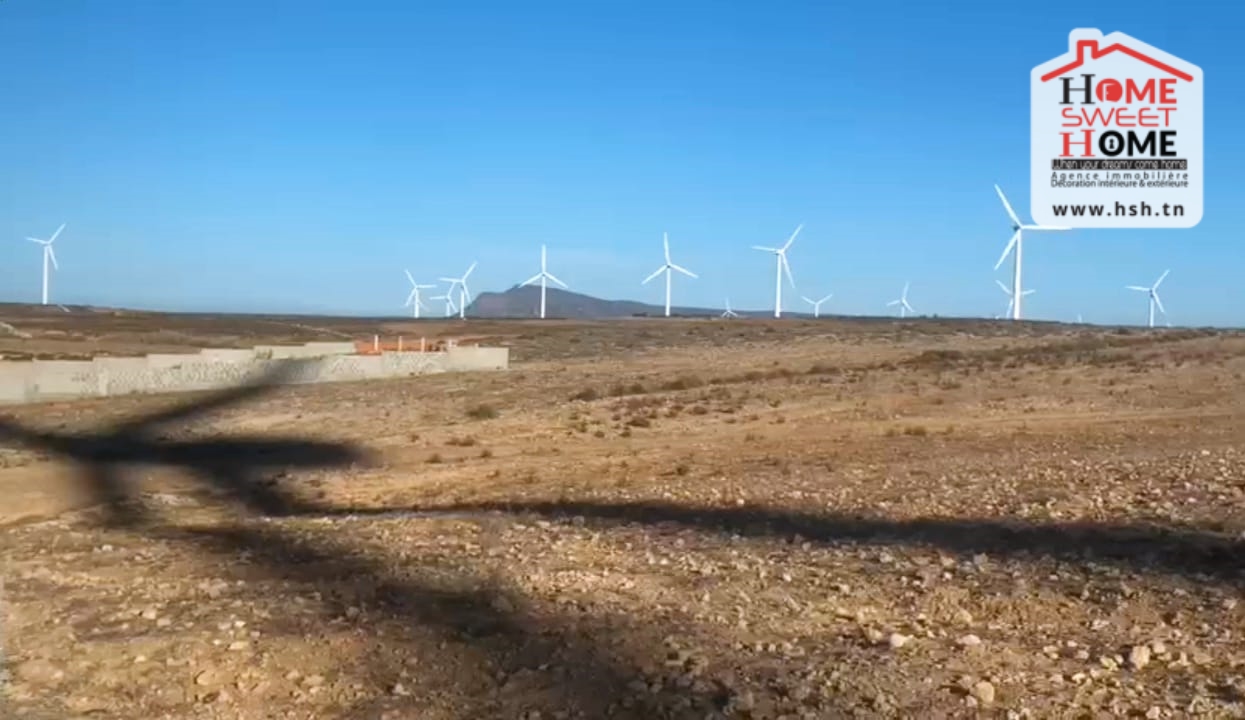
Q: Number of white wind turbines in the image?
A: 13